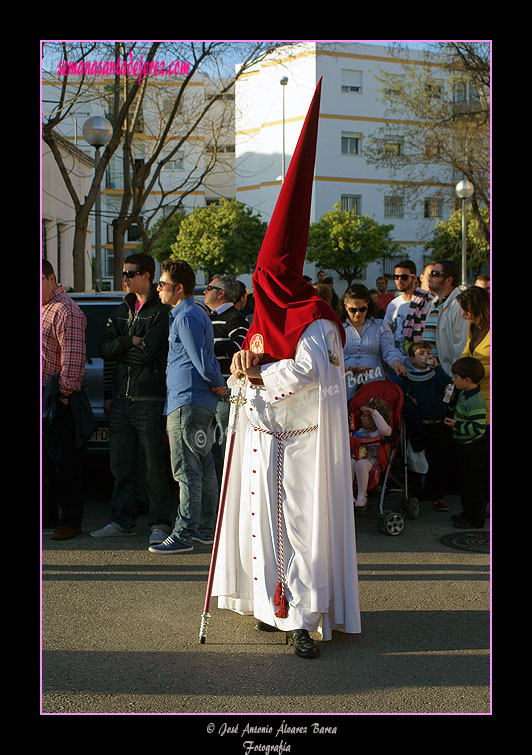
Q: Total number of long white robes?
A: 1